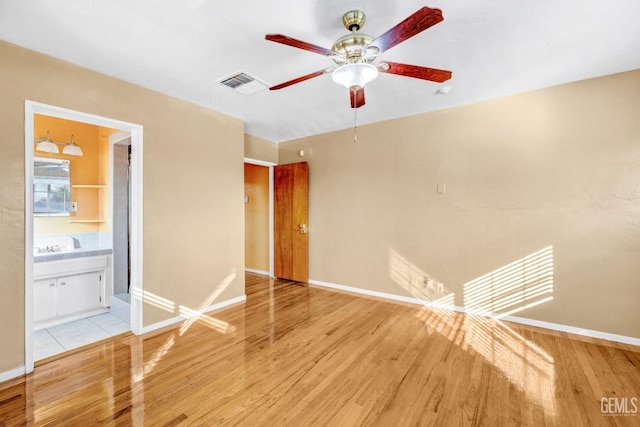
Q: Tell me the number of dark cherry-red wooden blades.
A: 5